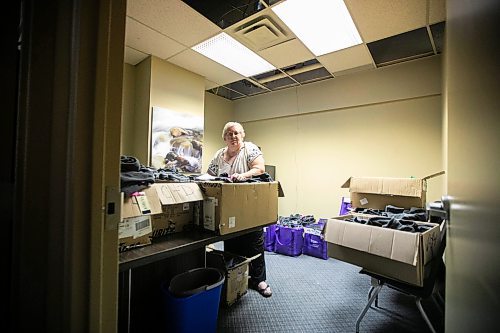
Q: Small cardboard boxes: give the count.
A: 1